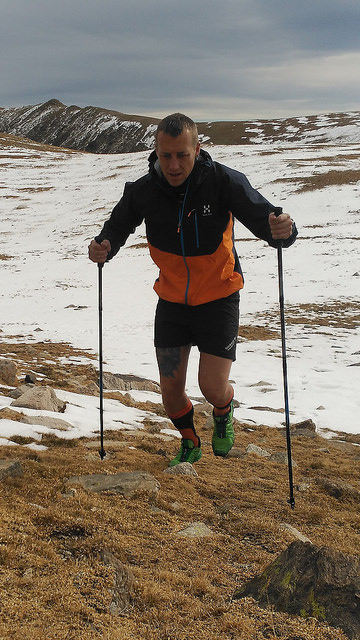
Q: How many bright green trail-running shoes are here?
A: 2